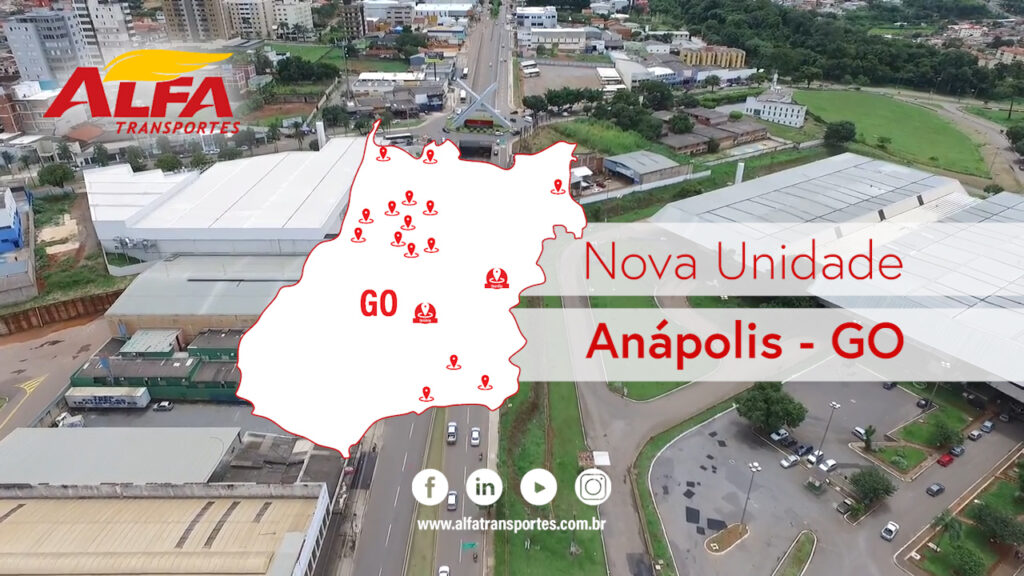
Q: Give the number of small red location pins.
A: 15